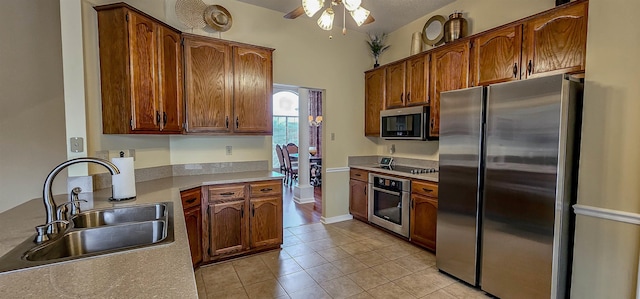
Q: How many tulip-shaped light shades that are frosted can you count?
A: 4